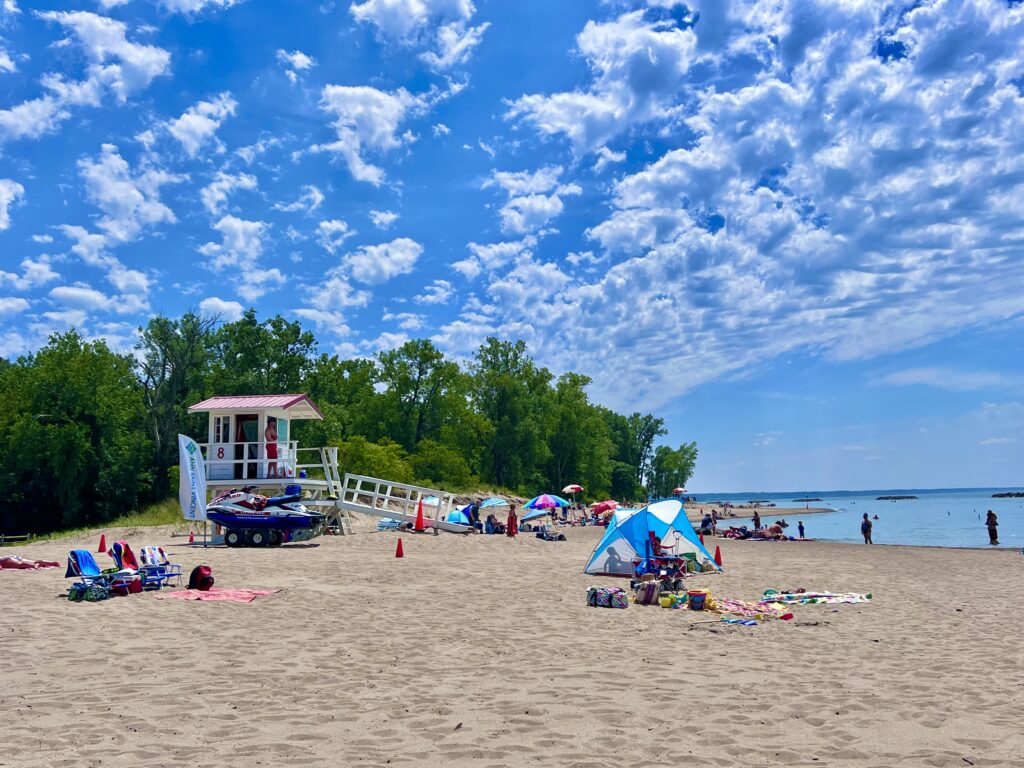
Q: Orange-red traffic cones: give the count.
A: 6